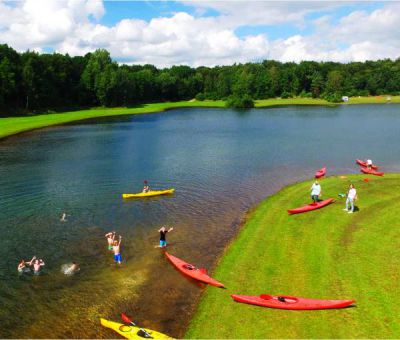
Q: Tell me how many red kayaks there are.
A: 6